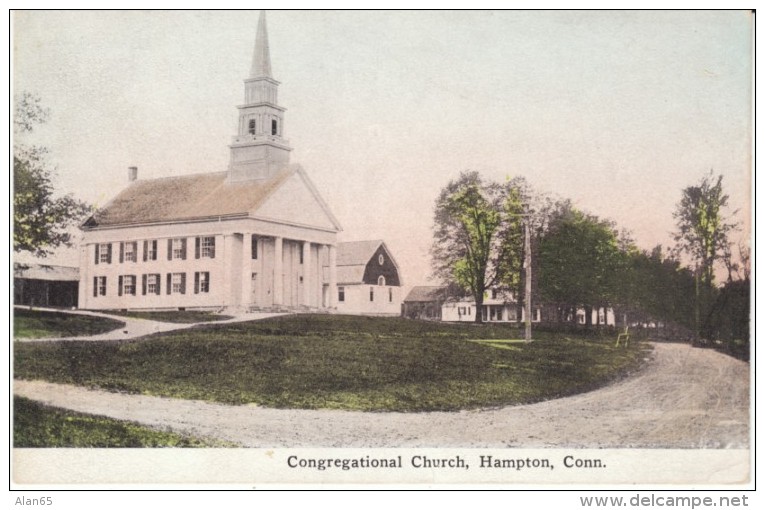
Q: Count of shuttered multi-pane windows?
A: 10